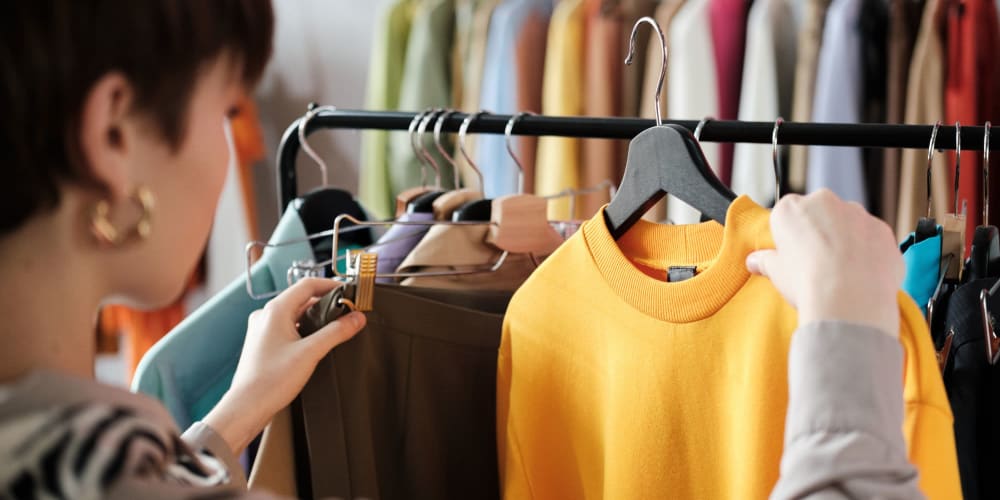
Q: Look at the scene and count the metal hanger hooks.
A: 12